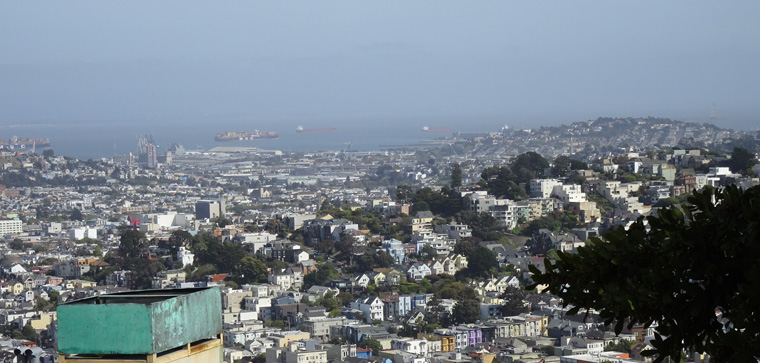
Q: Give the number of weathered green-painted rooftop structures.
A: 1